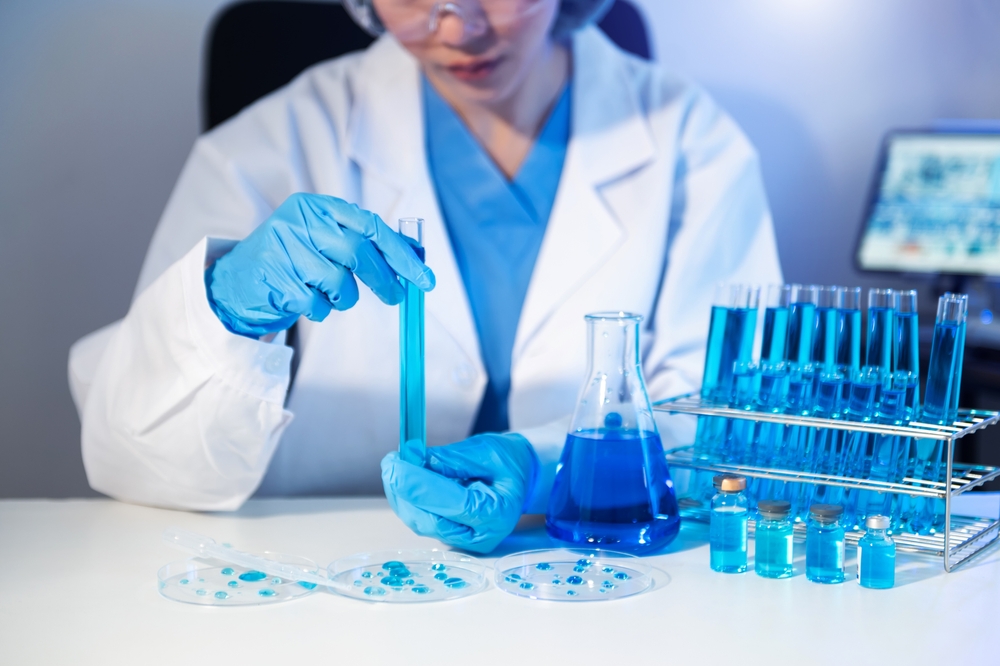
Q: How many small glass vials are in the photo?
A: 4